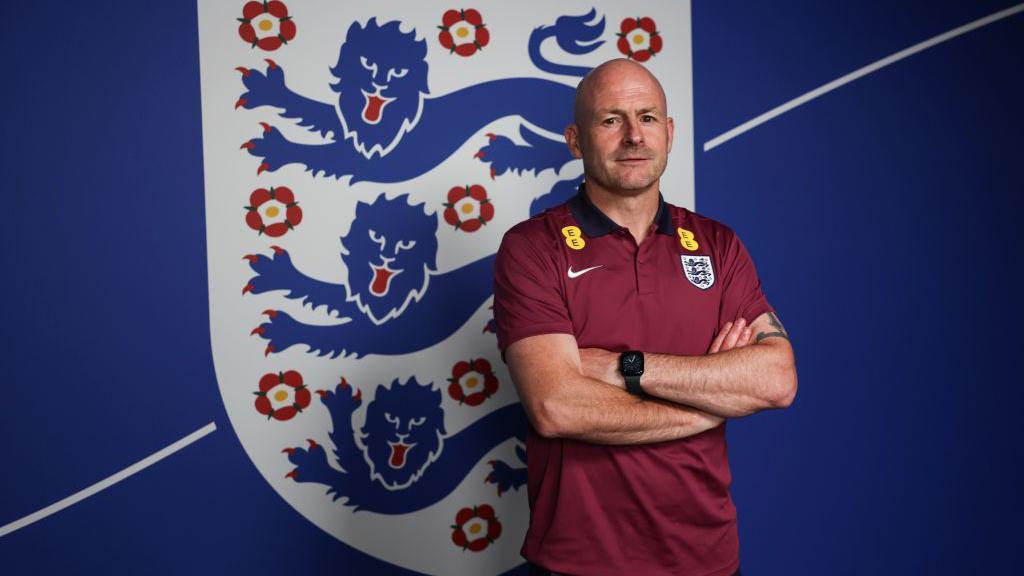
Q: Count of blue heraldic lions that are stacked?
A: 3